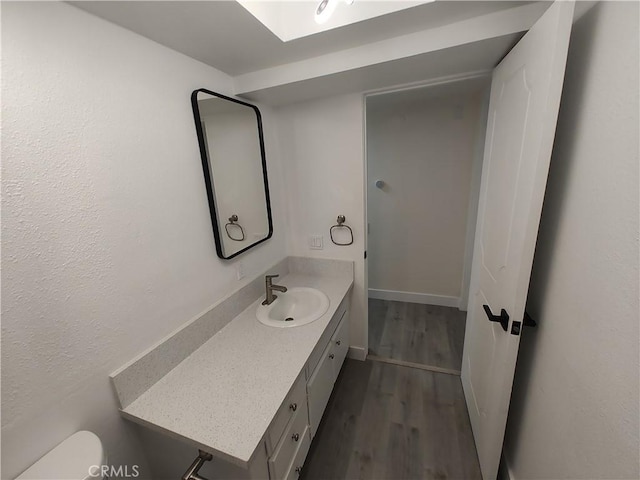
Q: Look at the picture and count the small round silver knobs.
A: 5